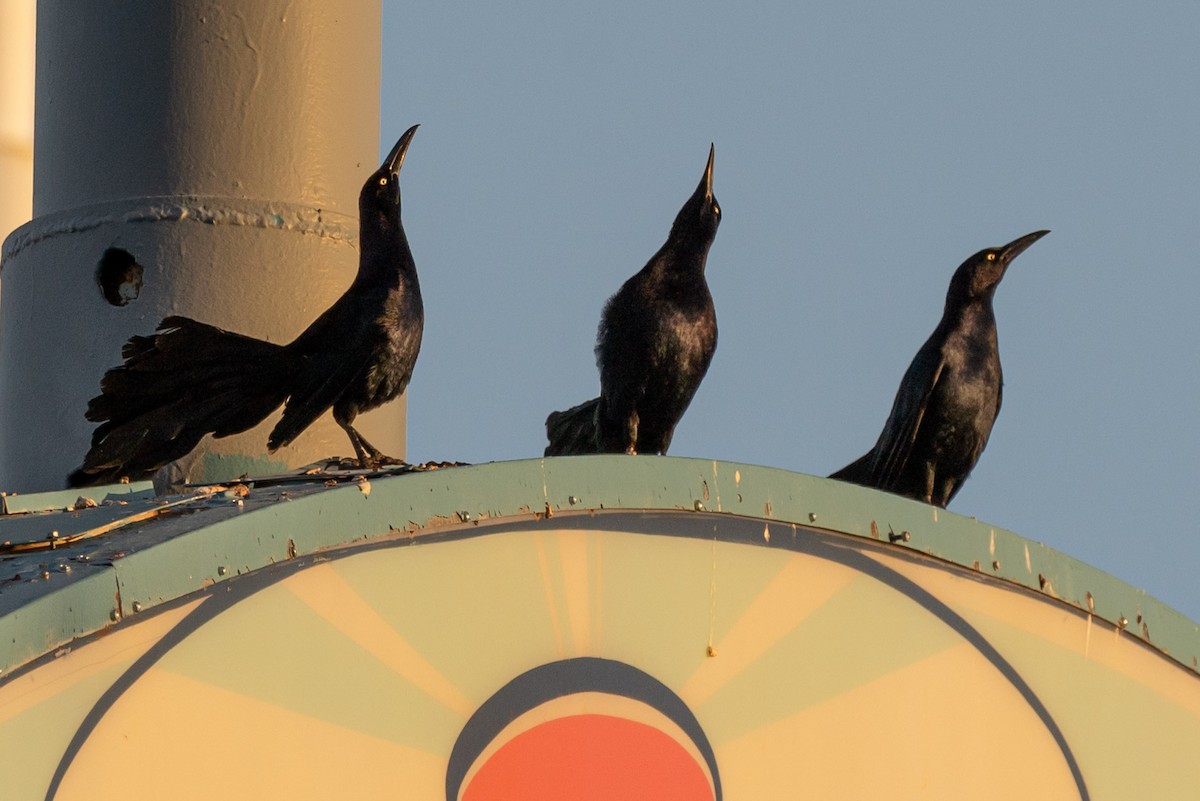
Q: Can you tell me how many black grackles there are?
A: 3